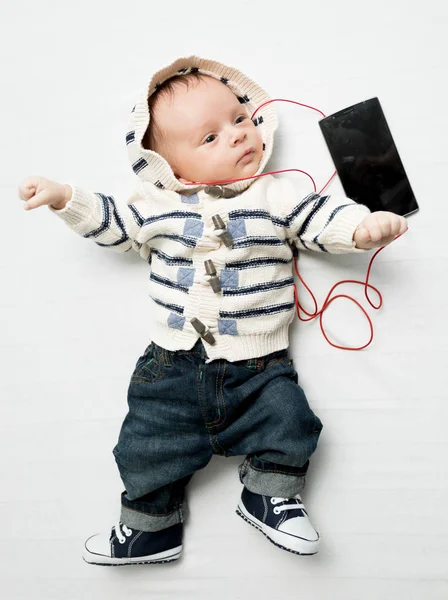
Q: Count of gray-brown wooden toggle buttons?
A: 4